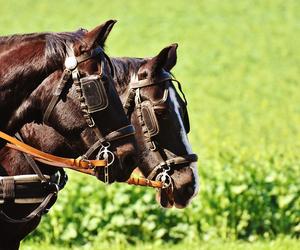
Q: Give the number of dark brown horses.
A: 2